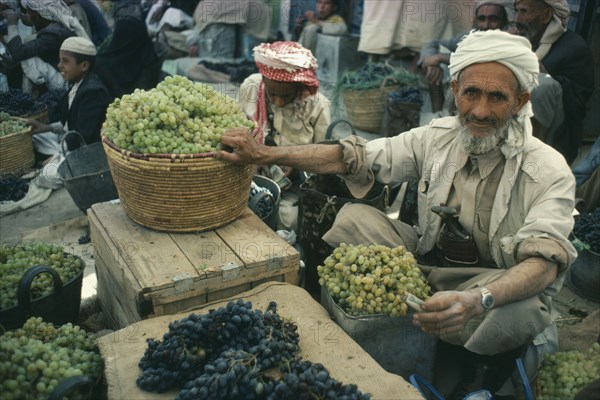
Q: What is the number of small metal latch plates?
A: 3